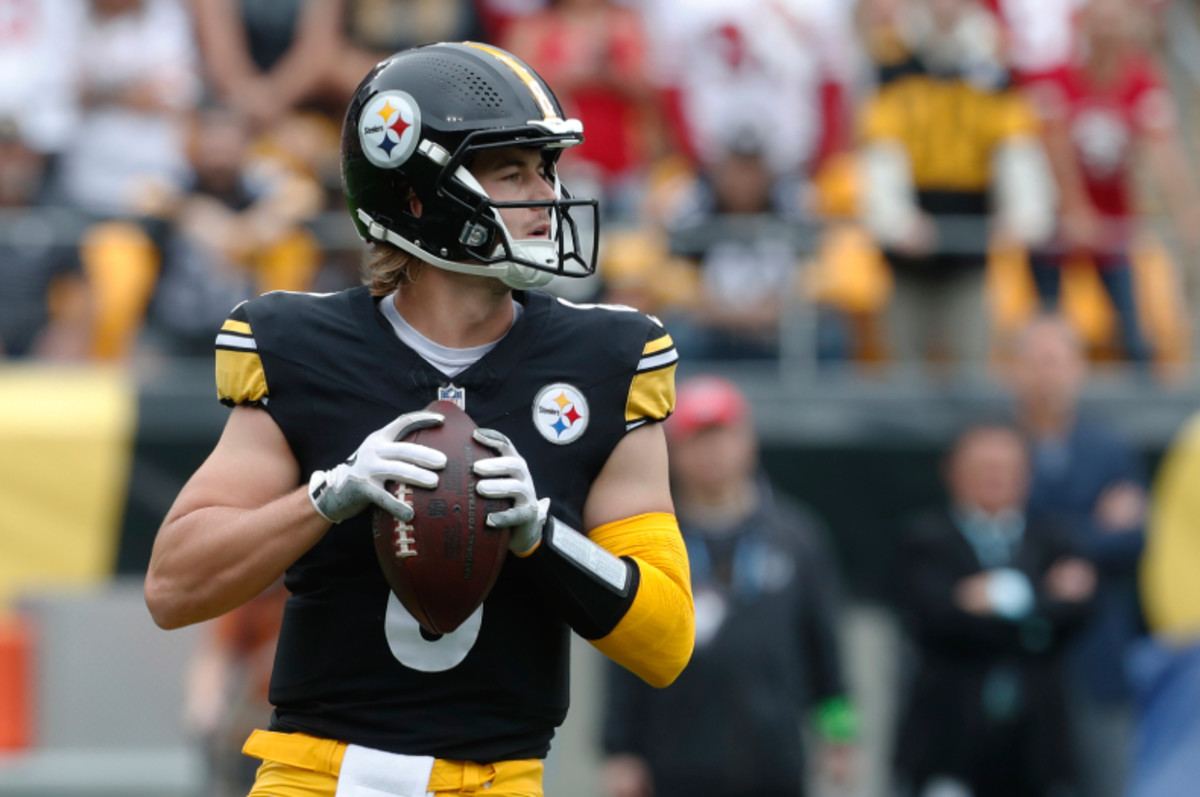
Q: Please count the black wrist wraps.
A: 1